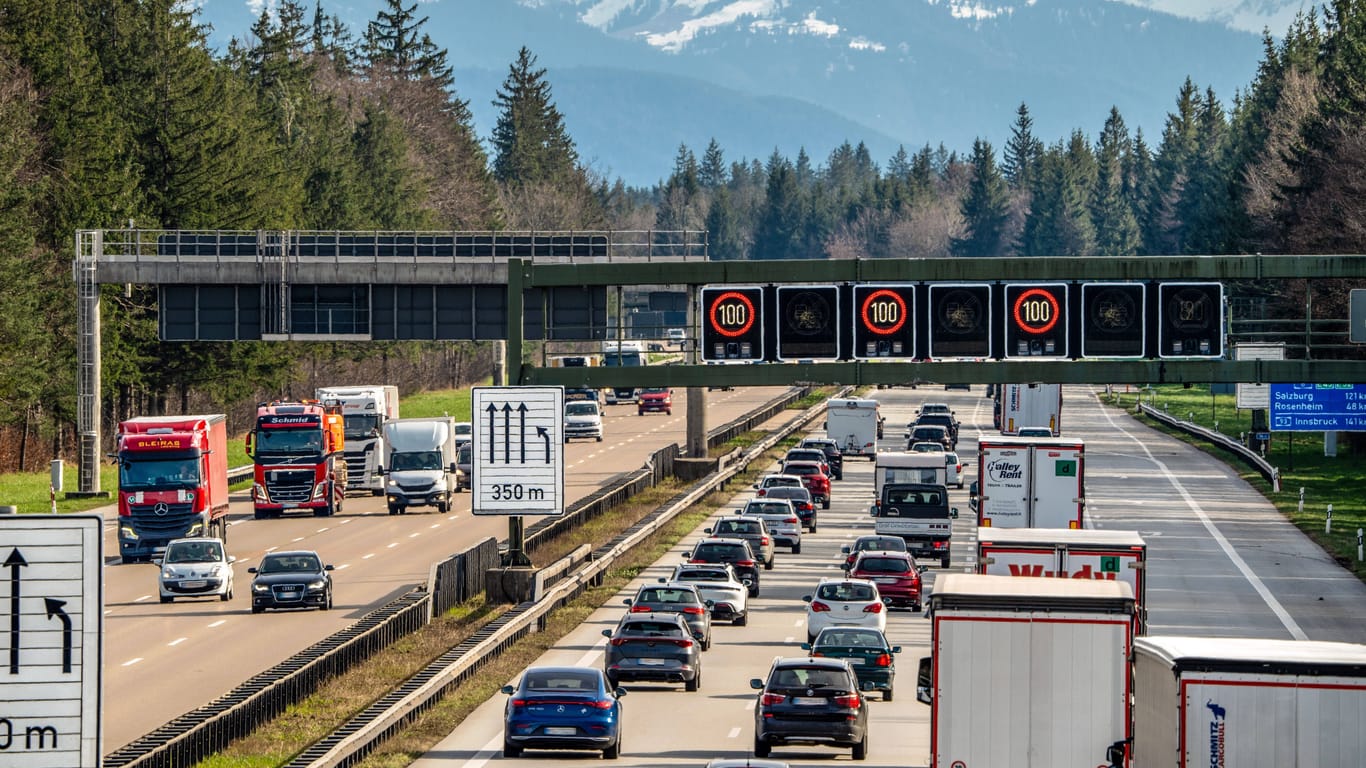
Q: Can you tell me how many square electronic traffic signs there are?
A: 7